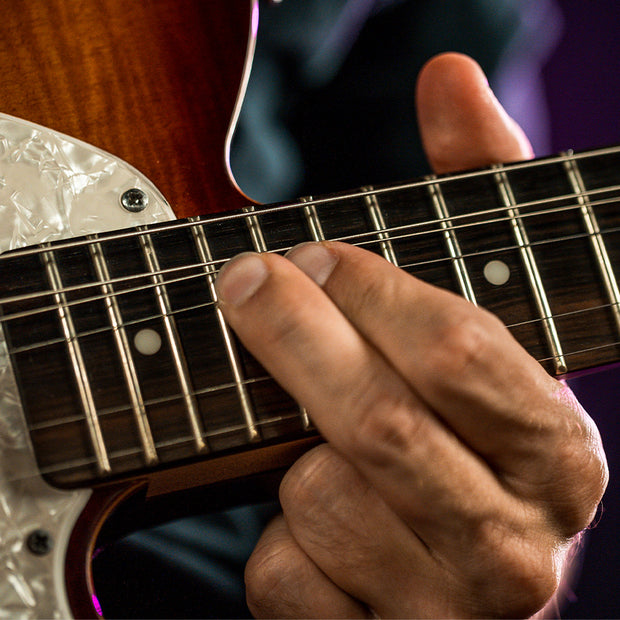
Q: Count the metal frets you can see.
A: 10